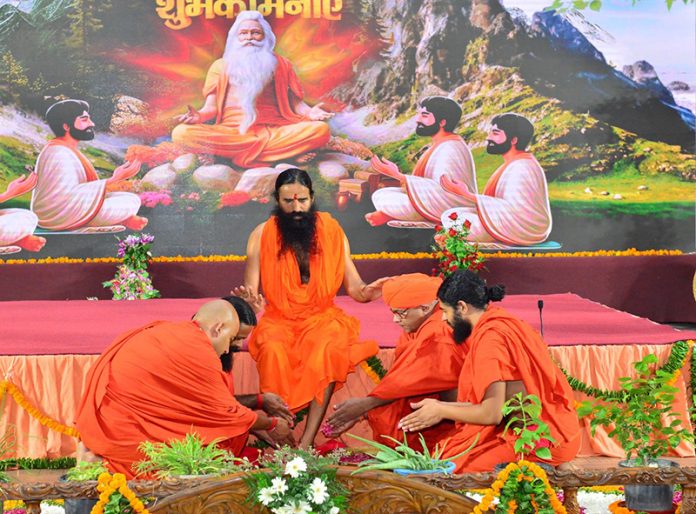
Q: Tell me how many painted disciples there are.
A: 4